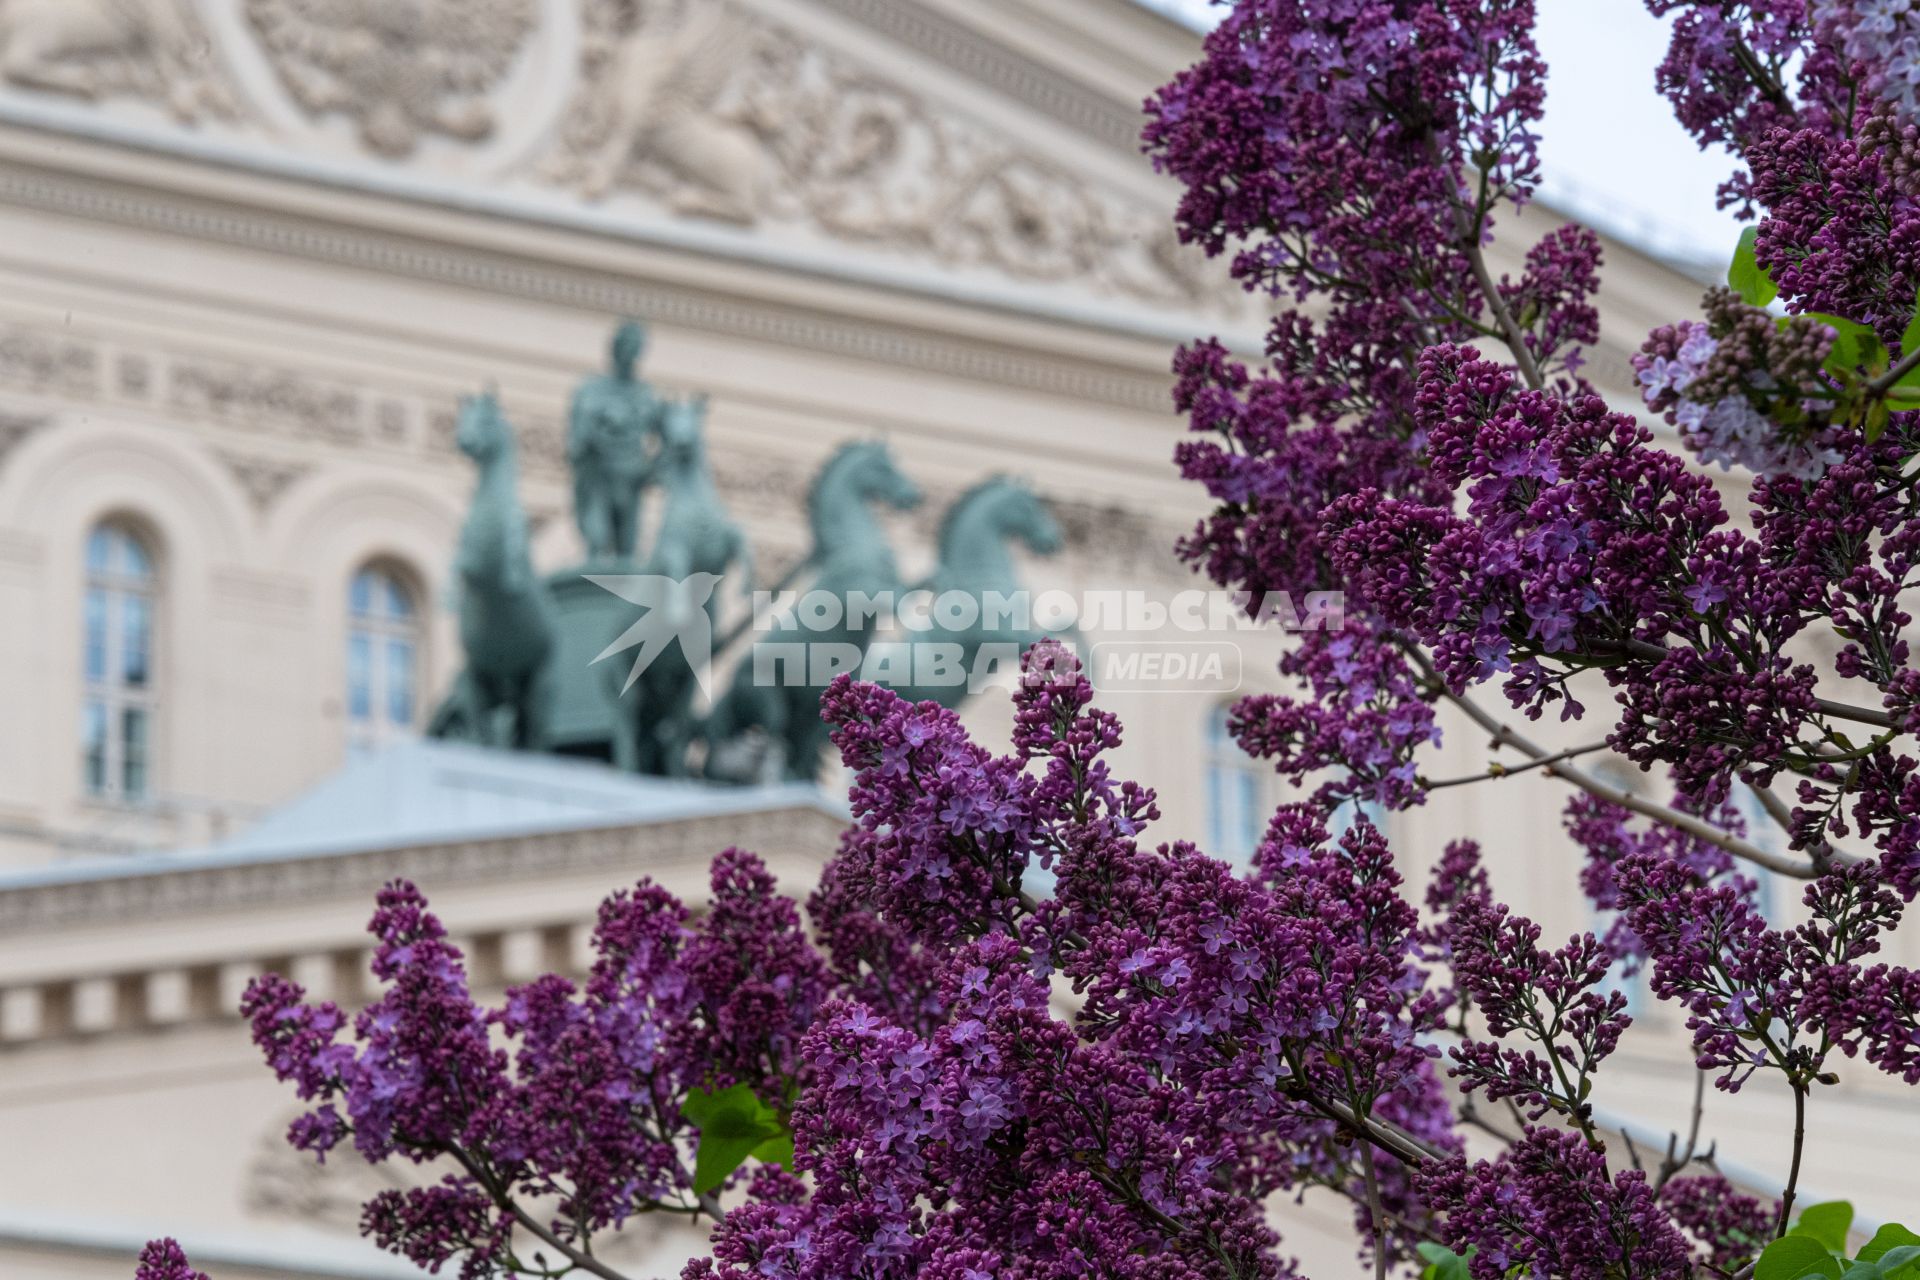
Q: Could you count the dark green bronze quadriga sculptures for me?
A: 1